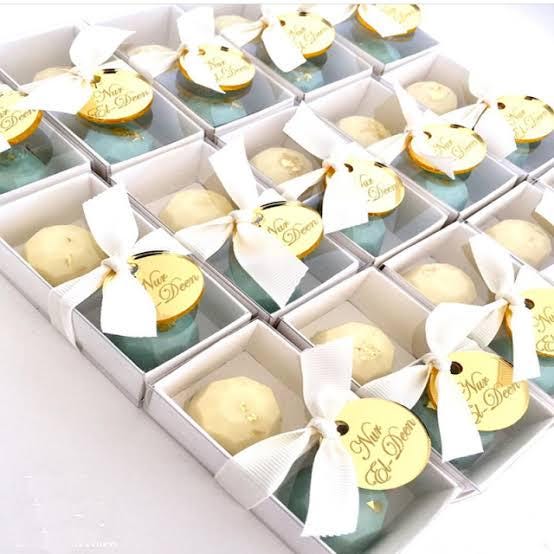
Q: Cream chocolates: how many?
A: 12